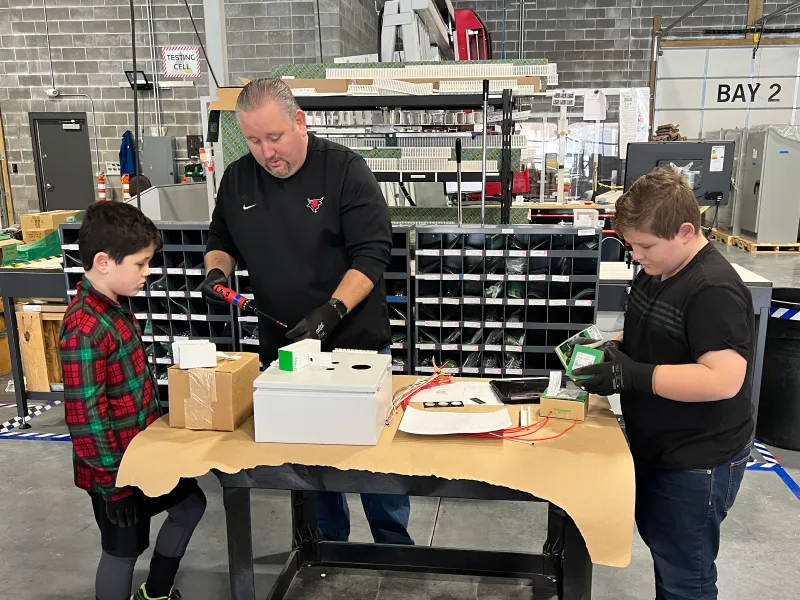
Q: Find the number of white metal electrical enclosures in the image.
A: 1